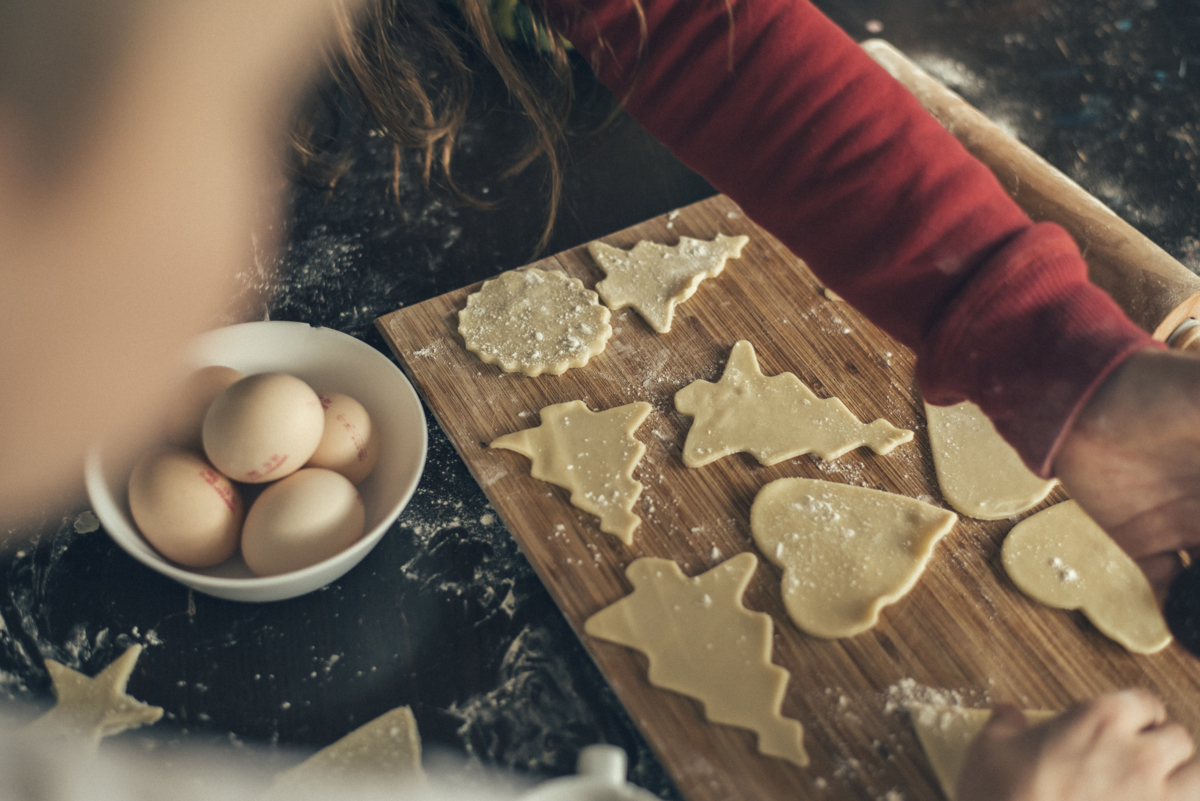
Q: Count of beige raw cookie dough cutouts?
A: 11